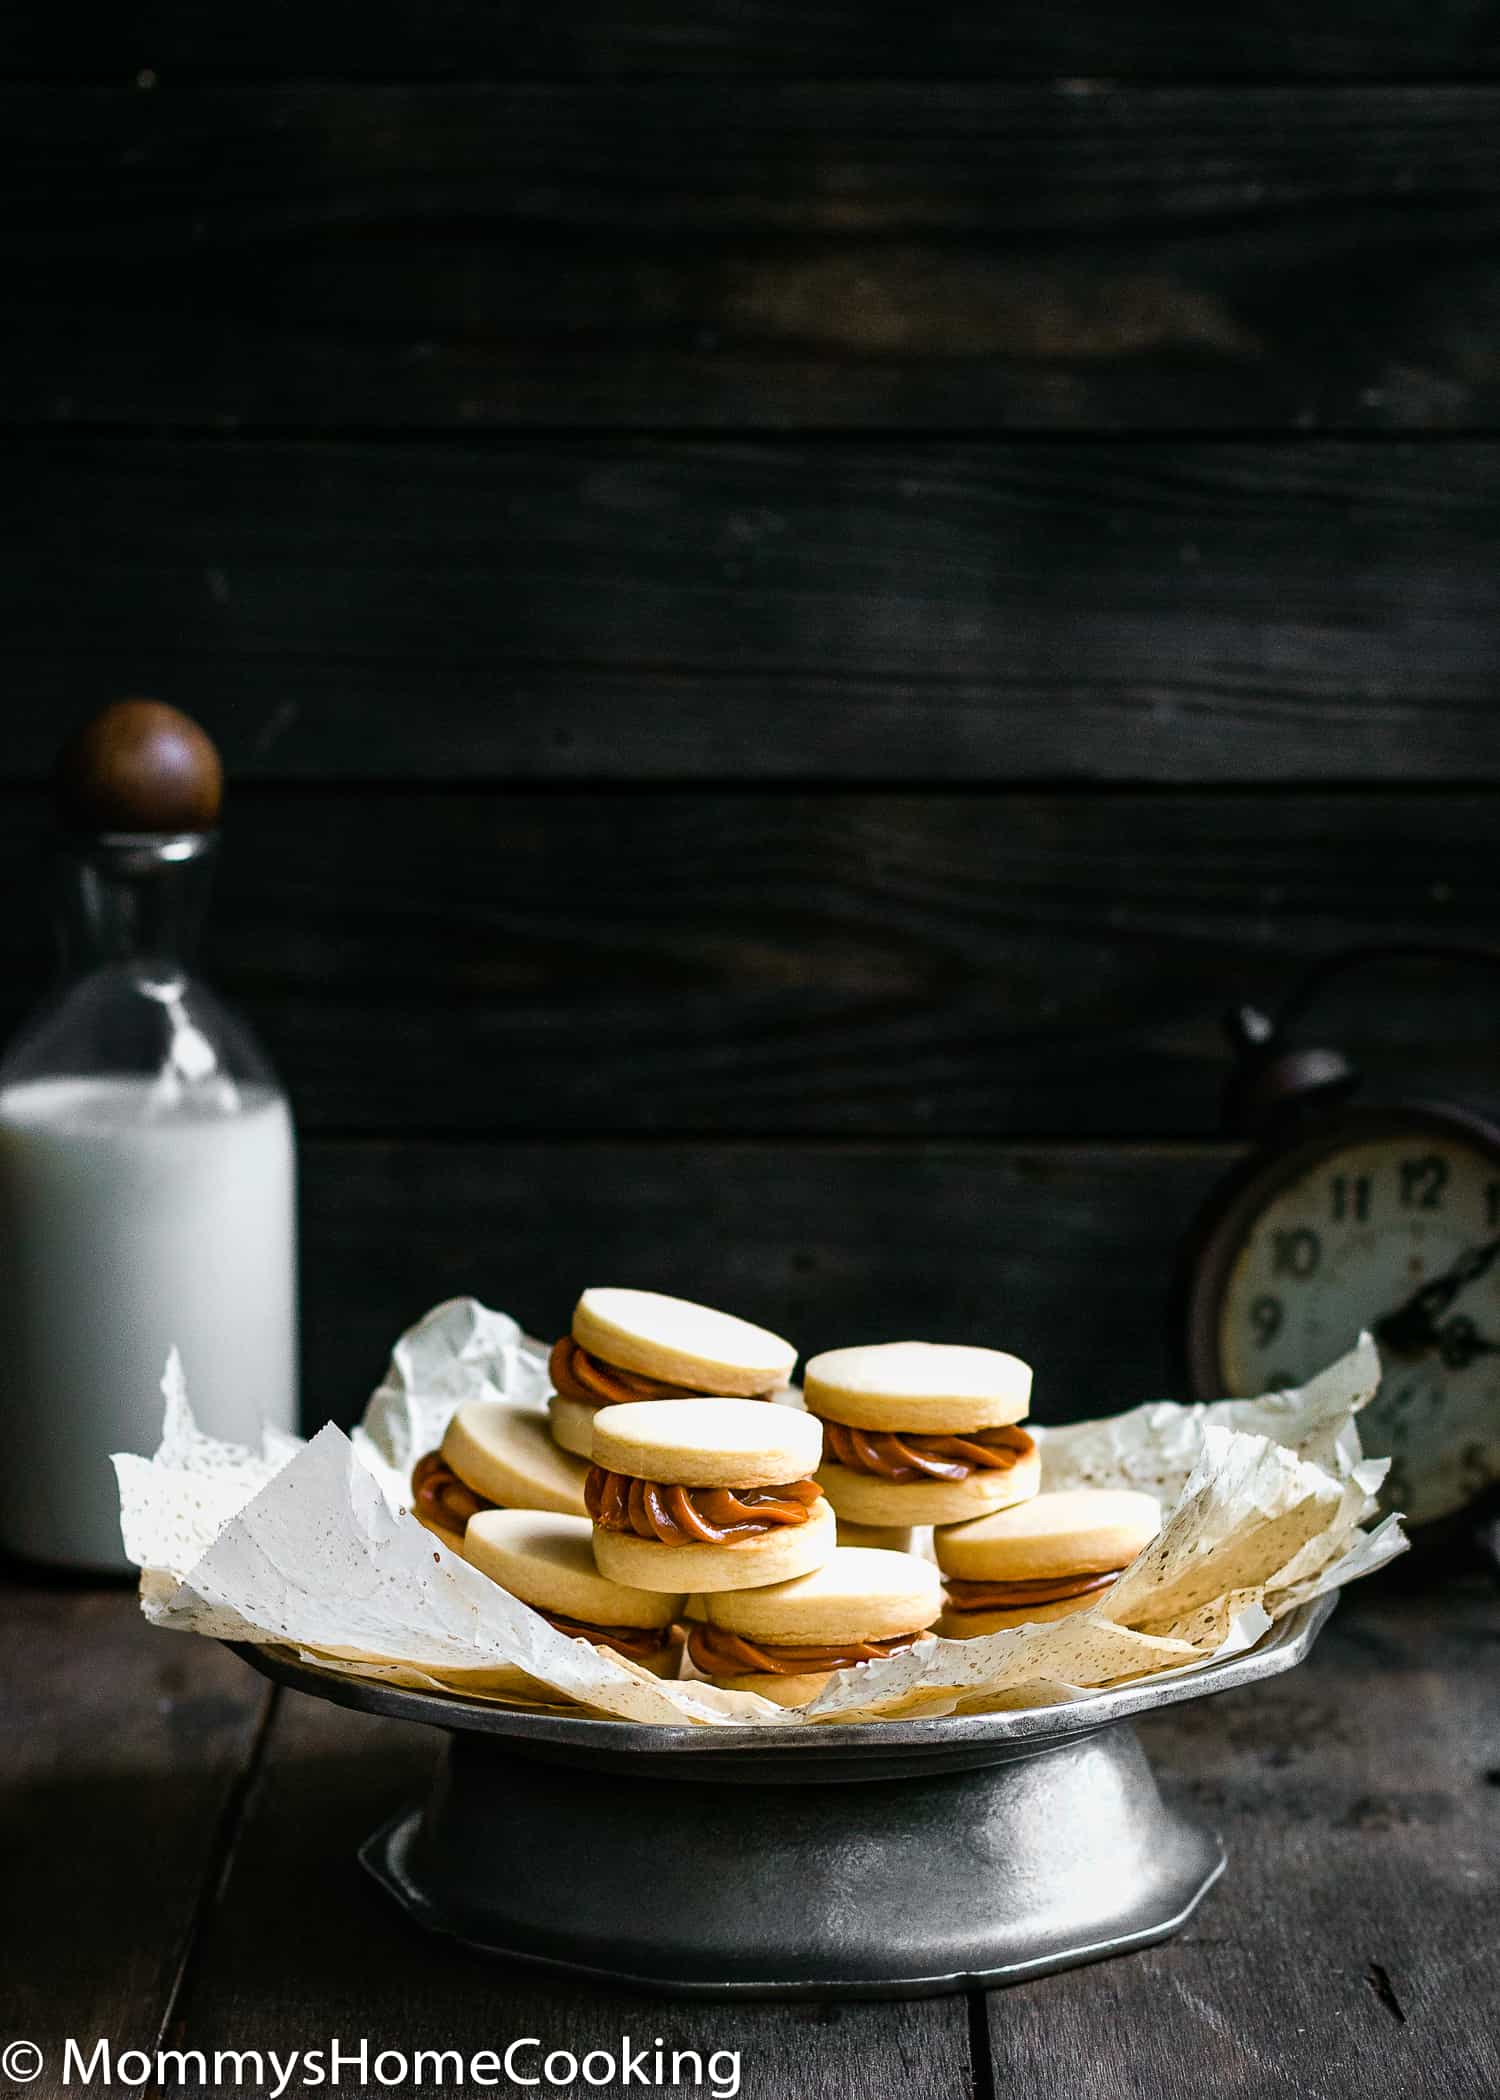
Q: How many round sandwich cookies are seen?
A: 7